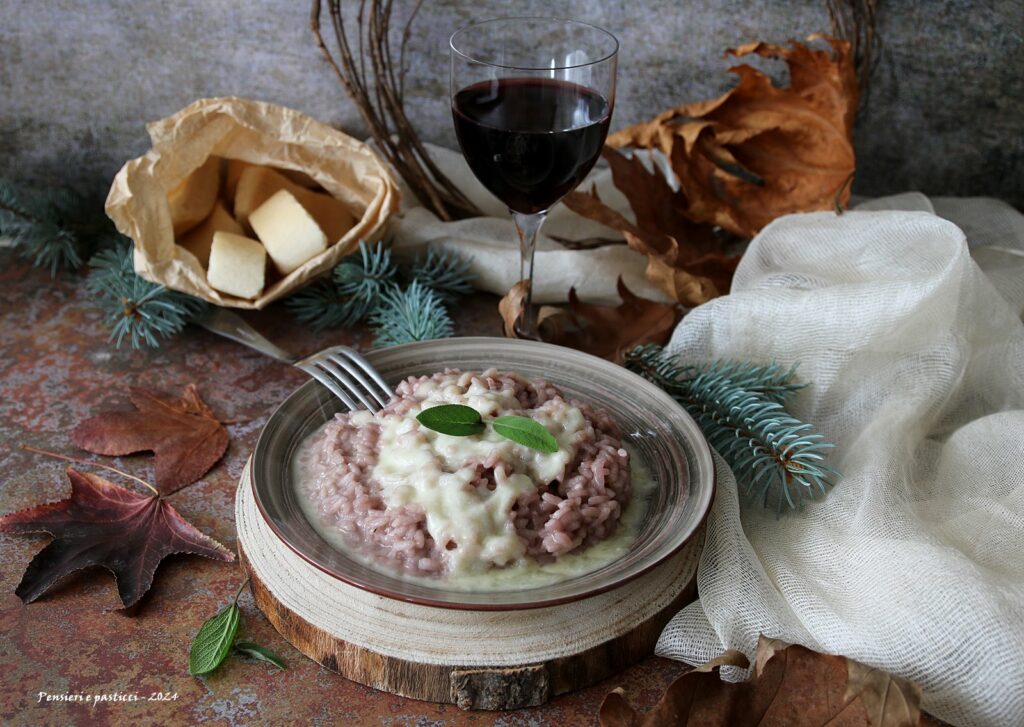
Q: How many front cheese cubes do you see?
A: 2